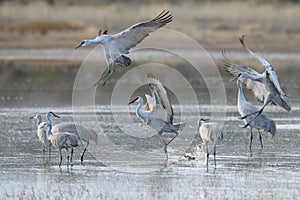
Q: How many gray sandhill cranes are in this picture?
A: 8